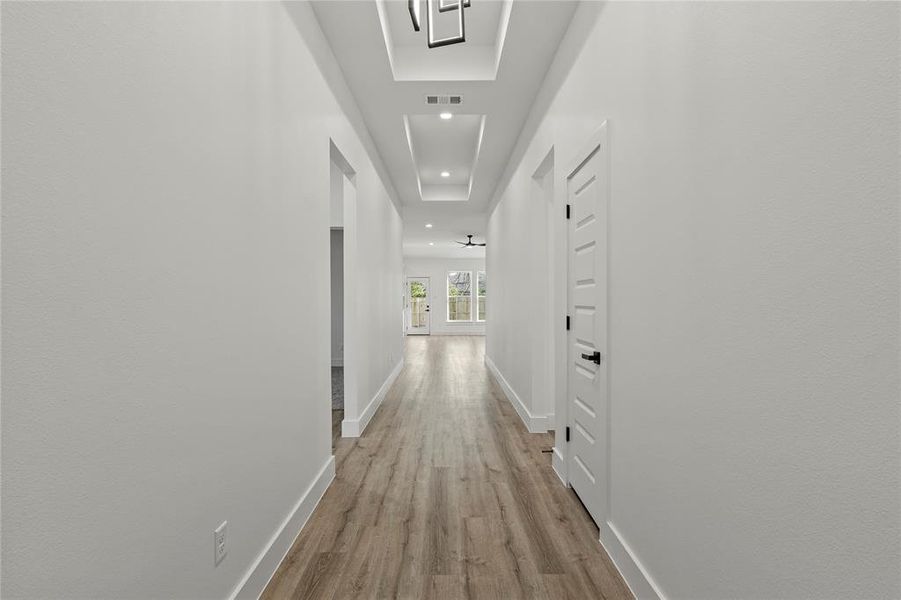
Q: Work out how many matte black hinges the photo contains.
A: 3